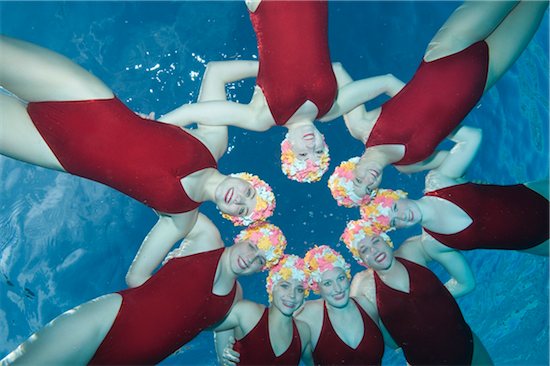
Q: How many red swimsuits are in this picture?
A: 8